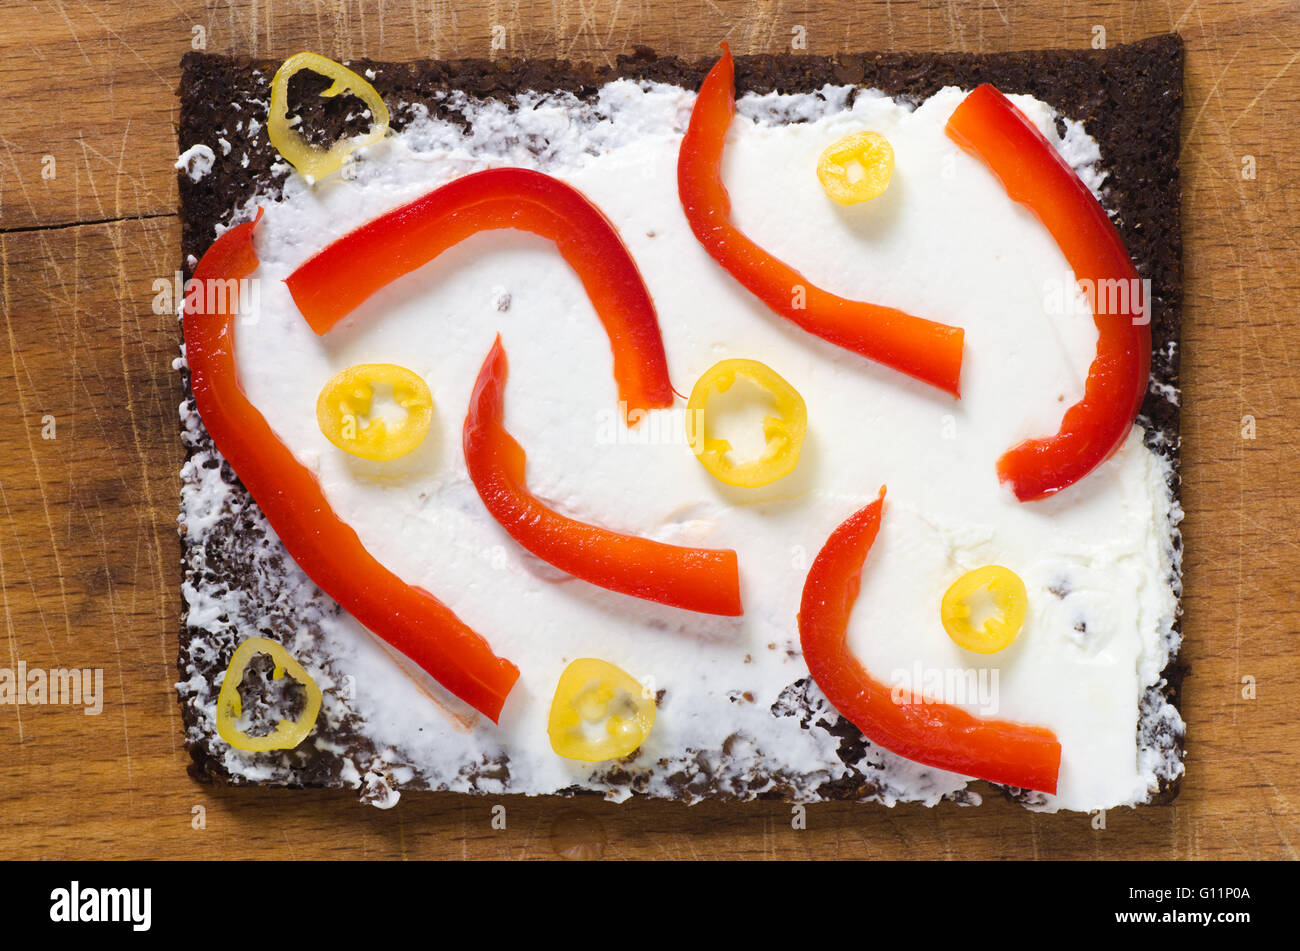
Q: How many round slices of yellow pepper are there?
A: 7